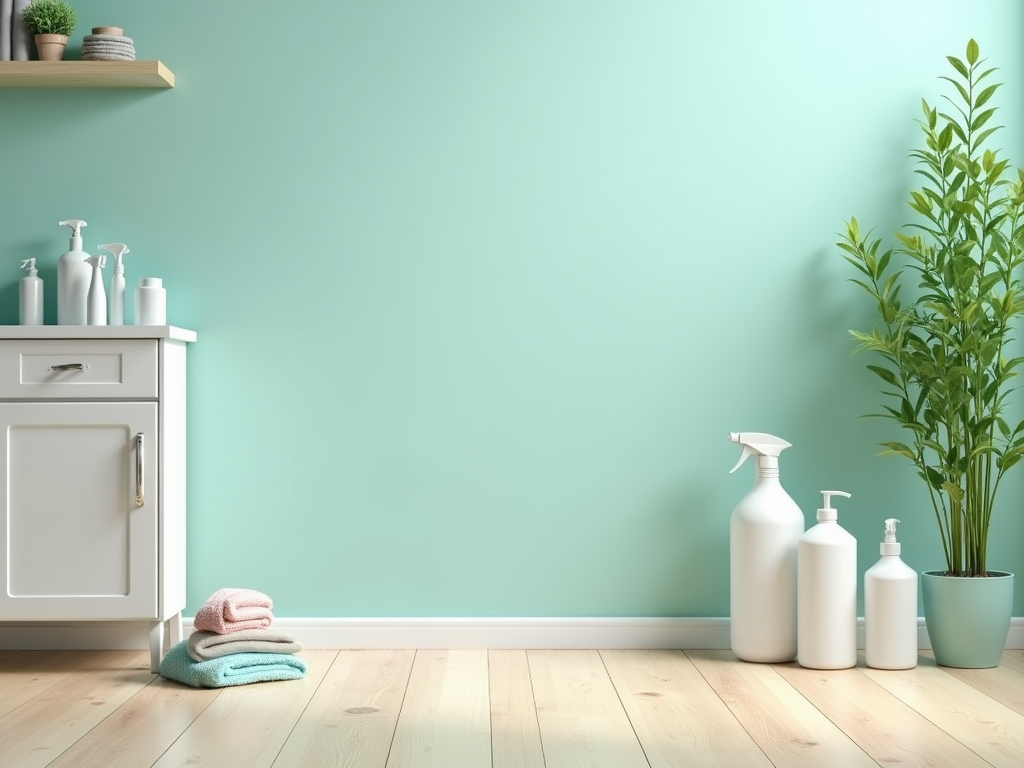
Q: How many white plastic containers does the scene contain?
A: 8